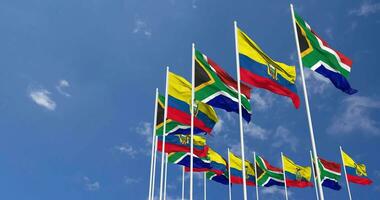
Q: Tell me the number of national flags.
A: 14